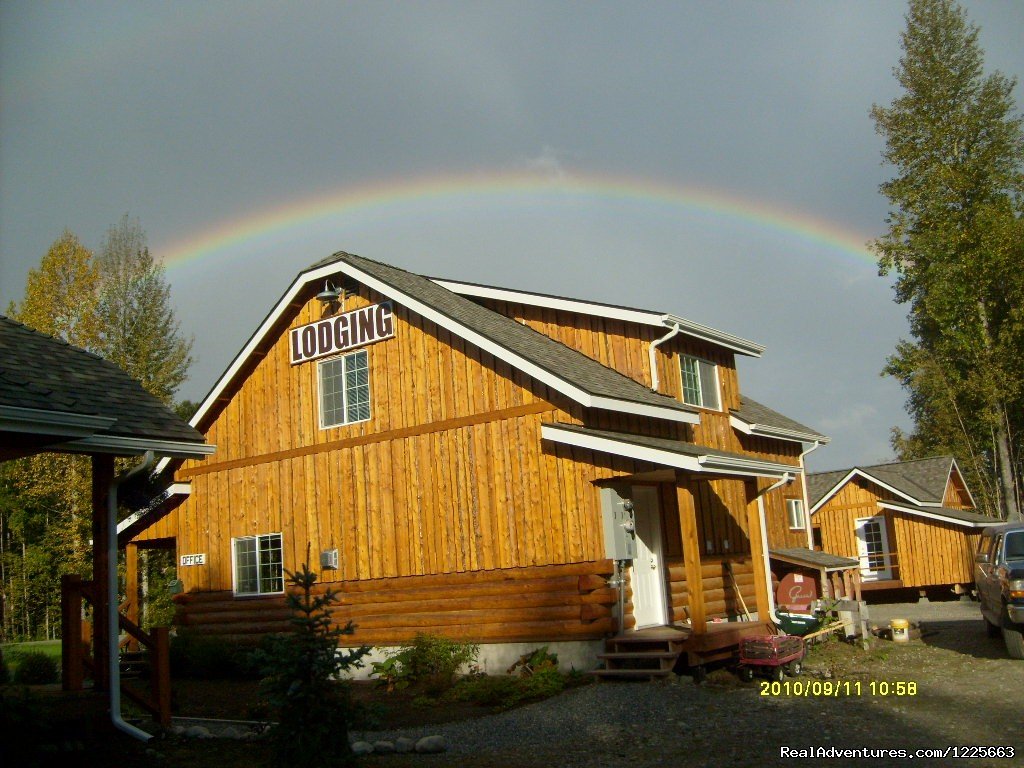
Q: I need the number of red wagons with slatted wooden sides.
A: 1